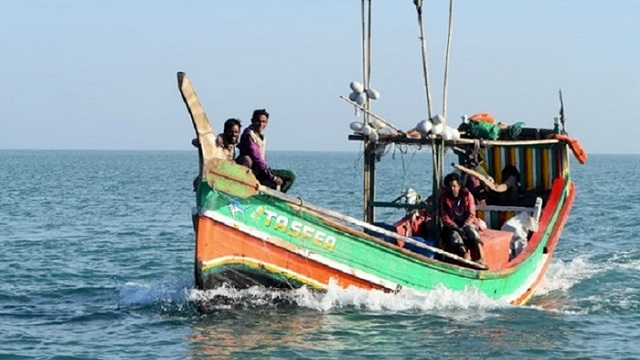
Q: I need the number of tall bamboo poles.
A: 4